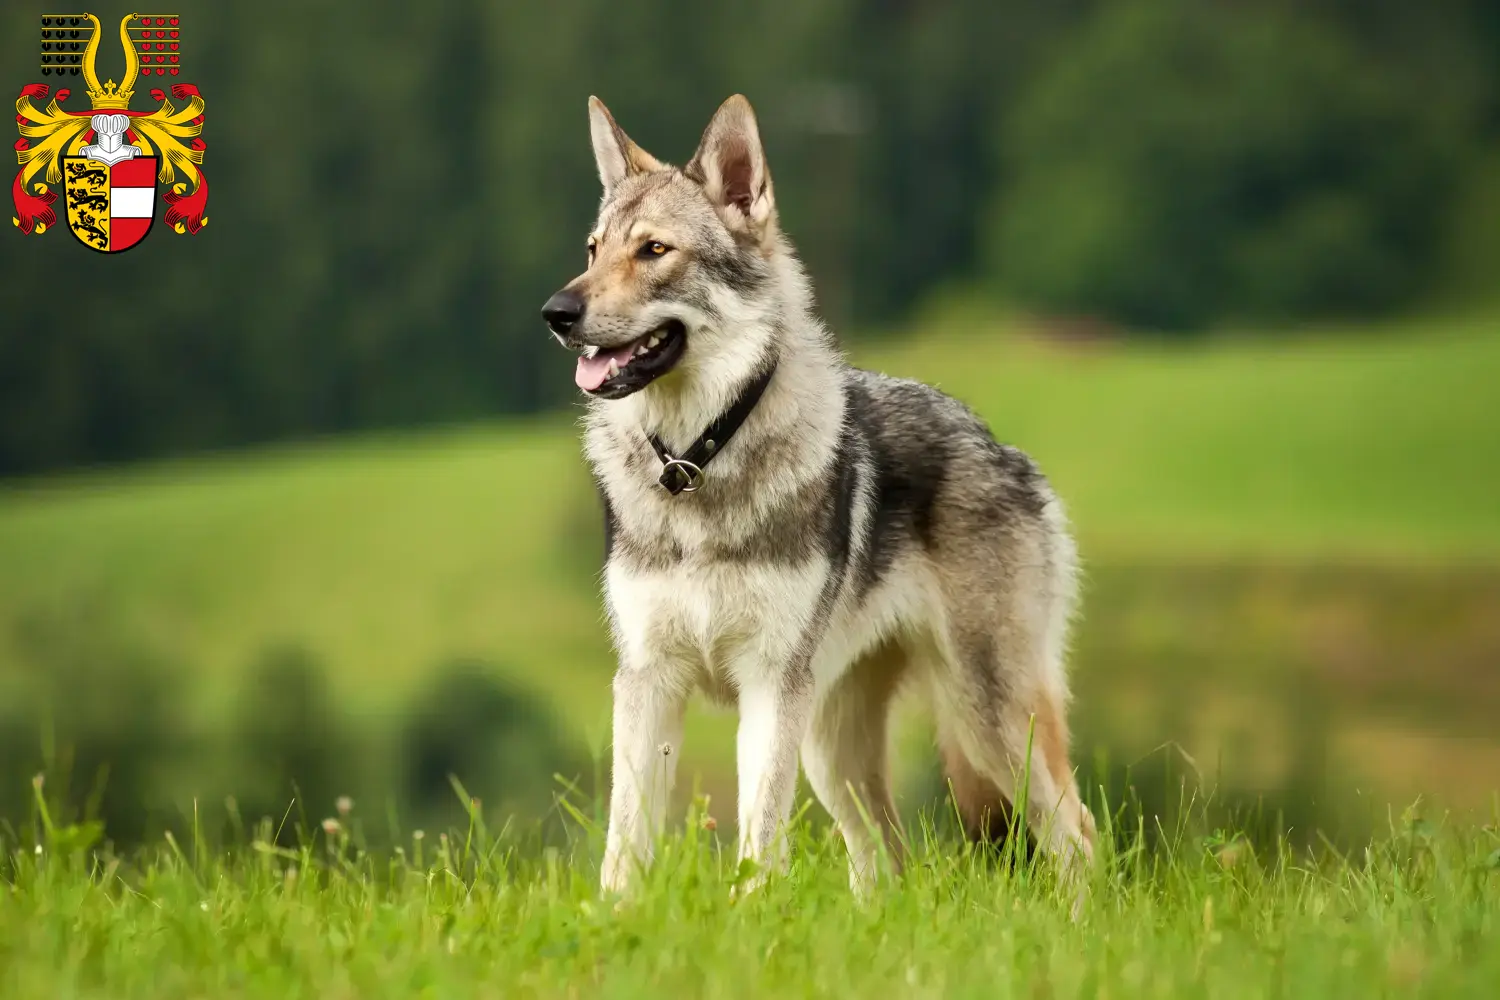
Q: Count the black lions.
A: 3